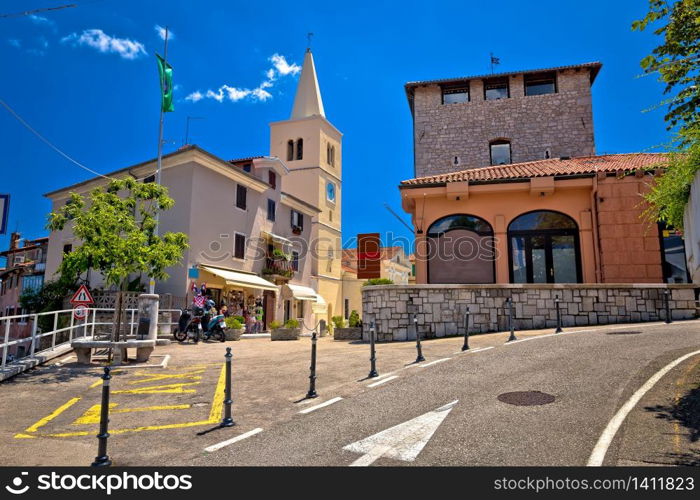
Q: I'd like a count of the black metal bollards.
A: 9